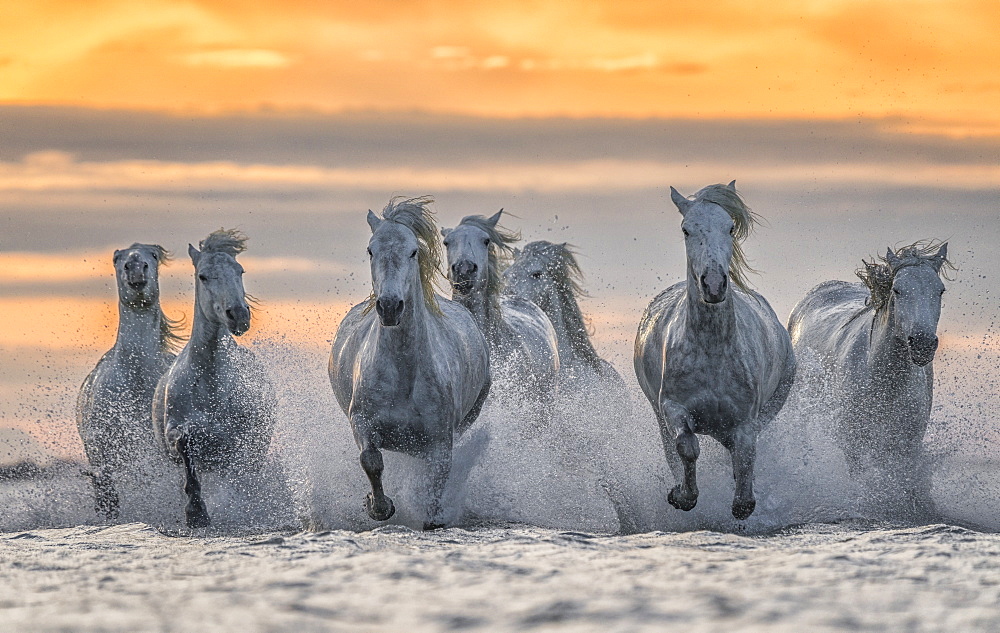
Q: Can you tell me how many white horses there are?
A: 7